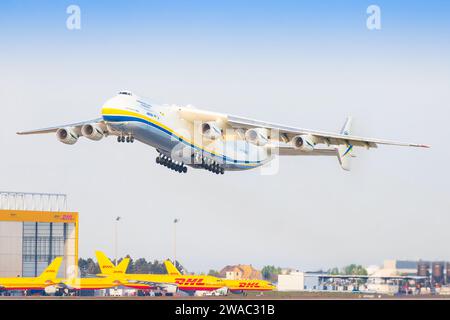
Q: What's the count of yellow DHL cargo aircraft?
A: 4